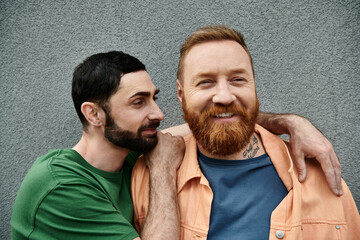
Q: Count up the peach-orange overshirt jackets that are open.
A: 1